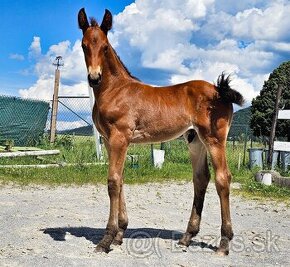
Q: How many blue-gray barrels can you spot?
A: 3